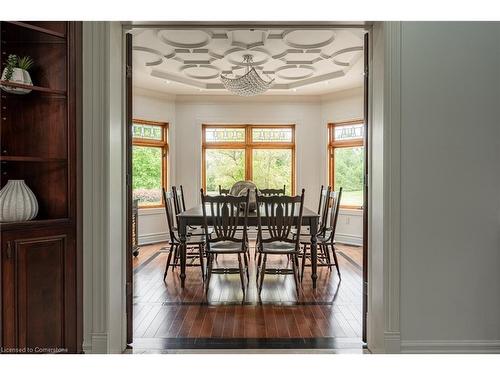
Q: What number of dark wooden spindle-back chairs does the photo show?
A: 8